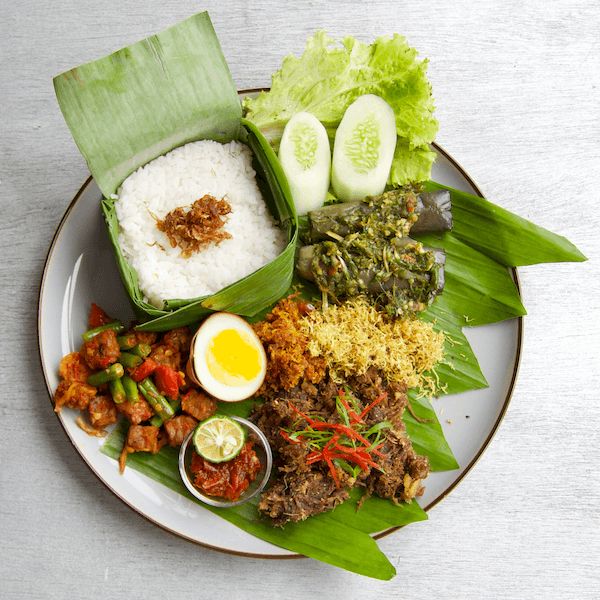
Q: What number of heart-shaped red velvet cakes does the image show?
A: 0